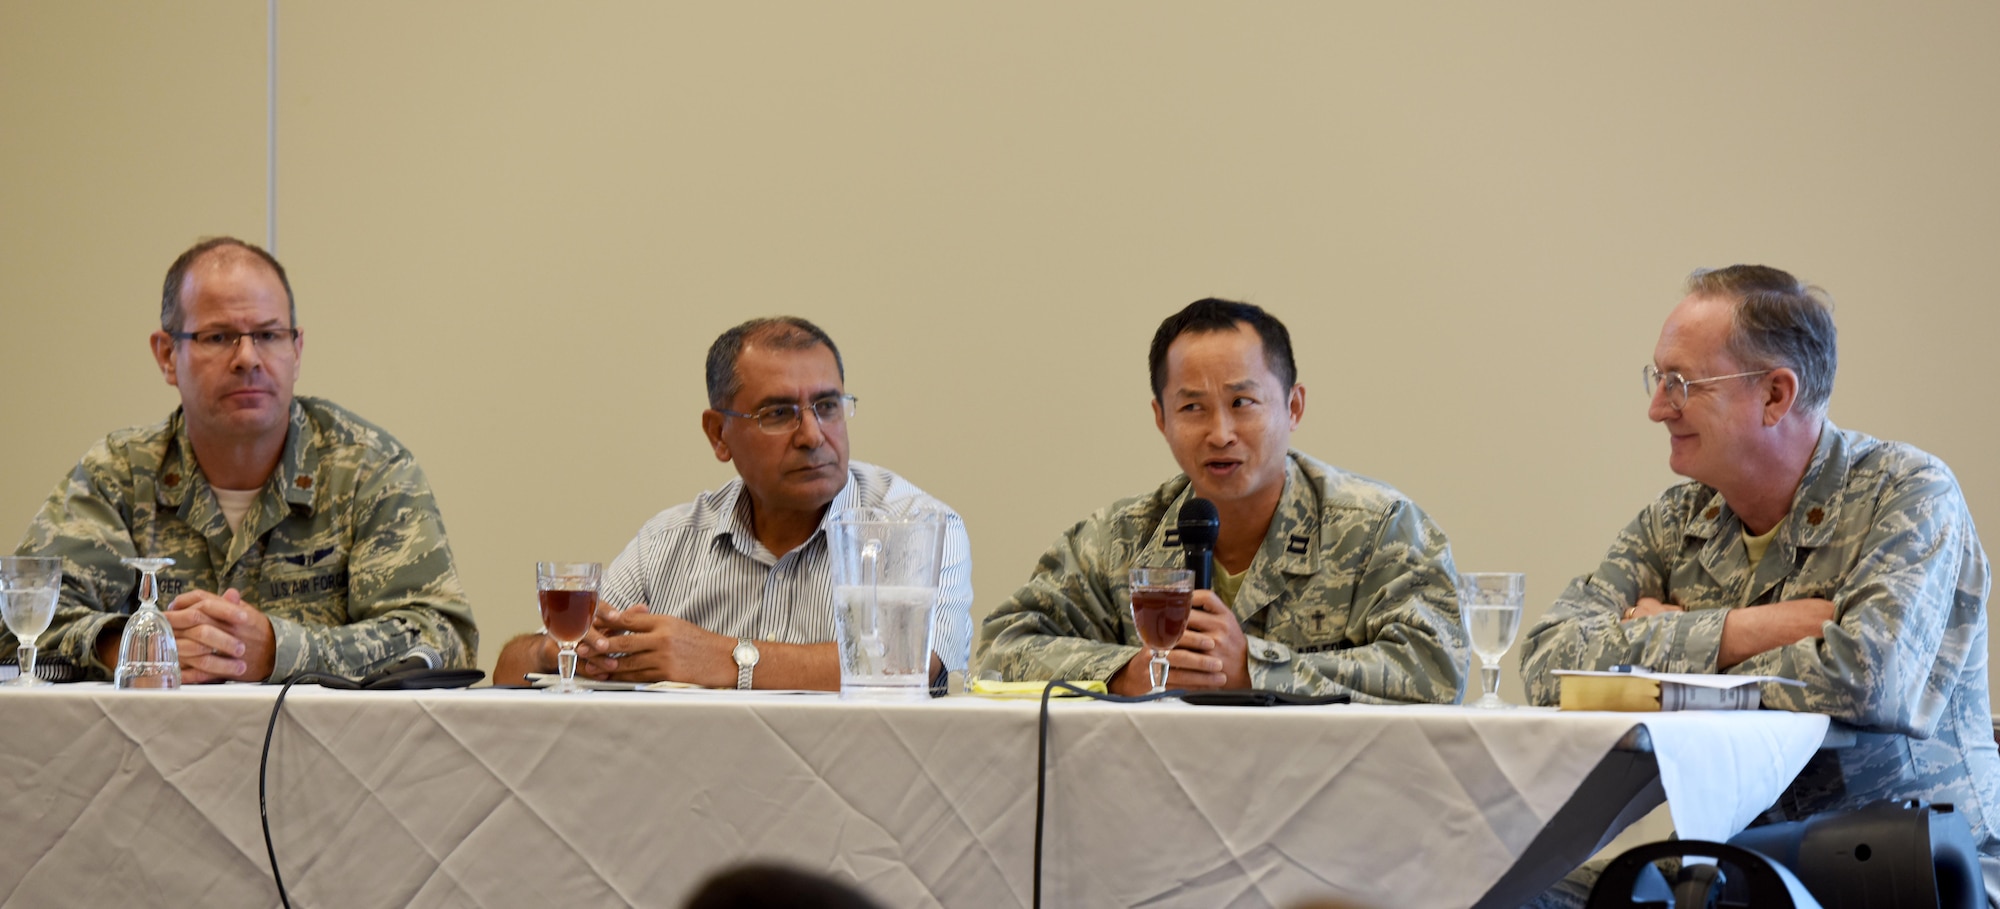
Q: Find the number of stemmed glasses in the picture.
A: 5